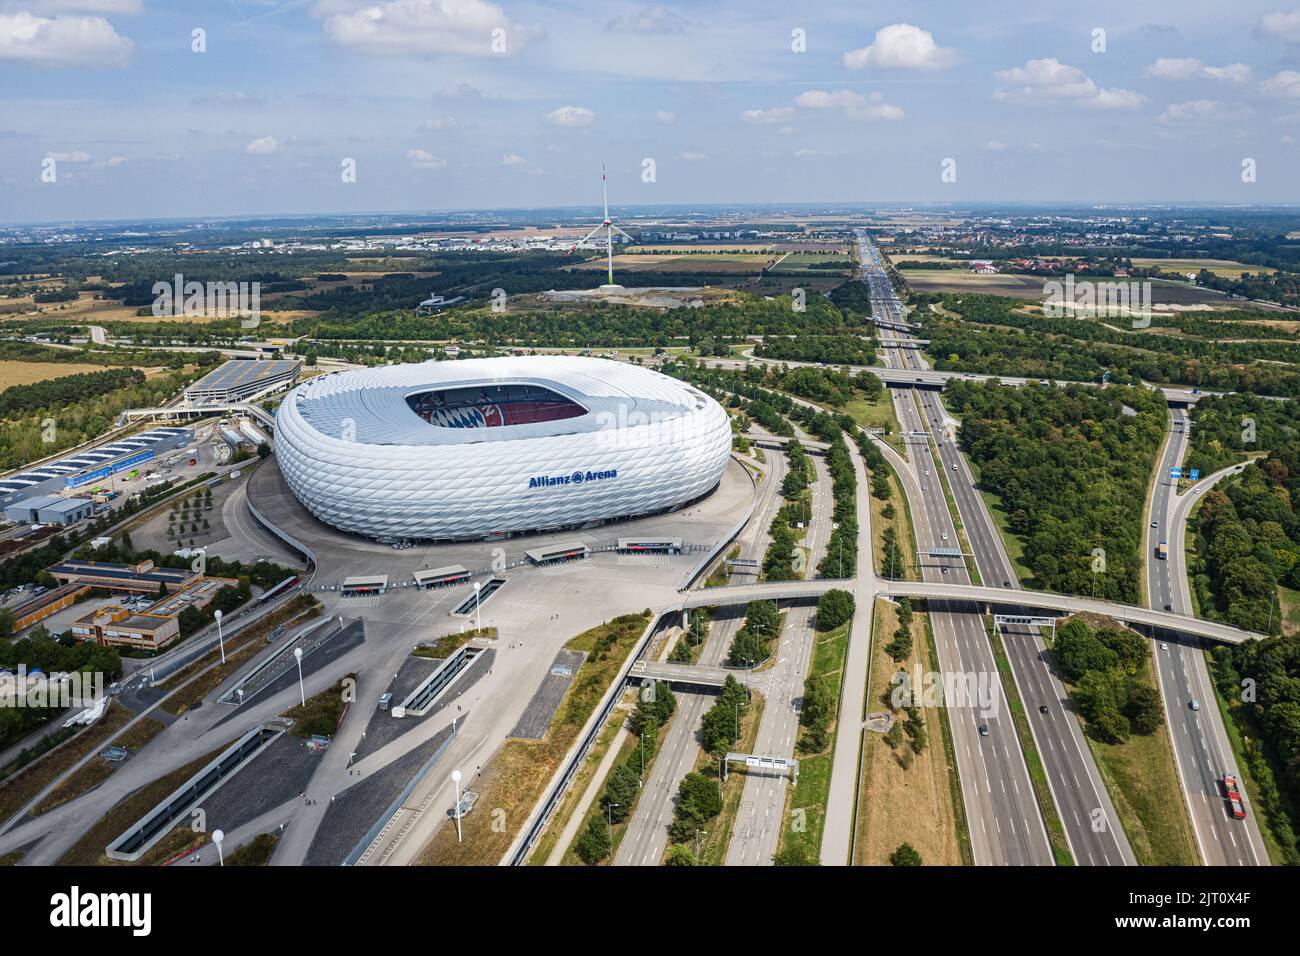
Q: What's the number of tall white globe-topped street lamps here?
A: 5